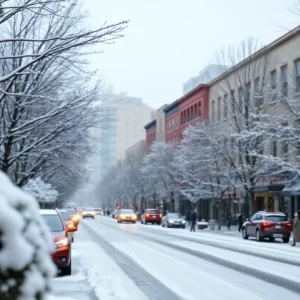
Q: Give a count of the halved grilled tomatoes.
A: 0